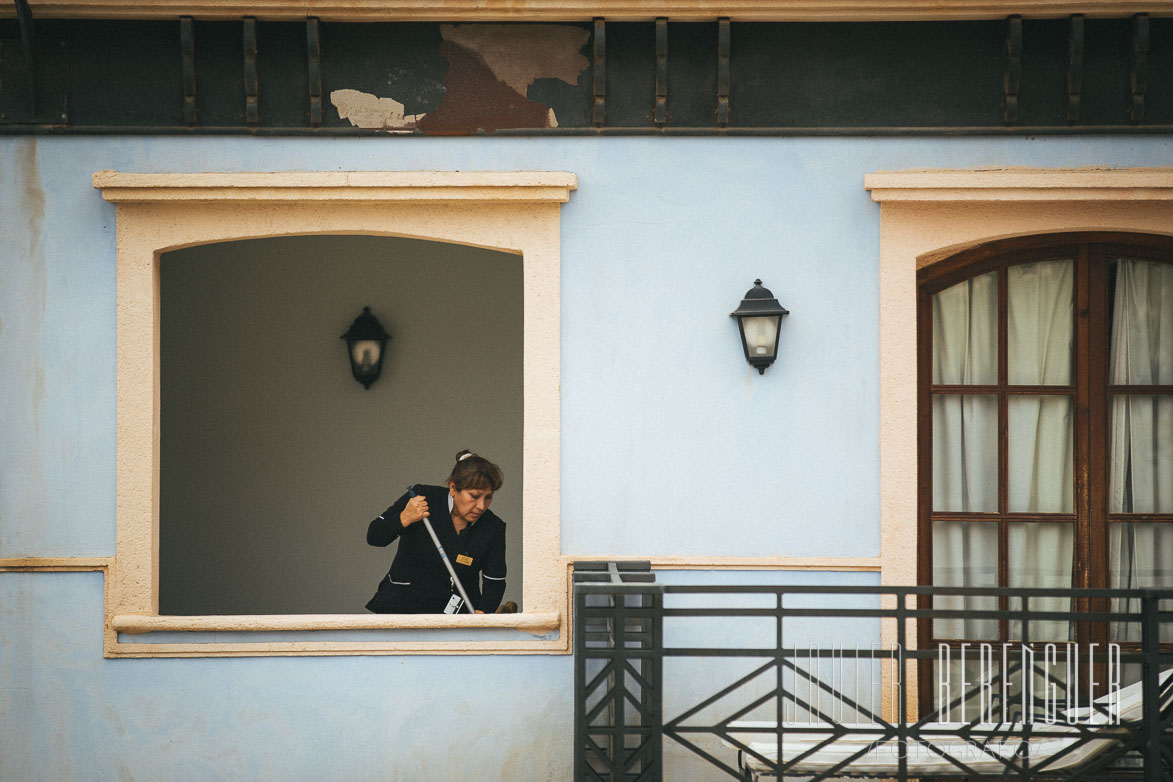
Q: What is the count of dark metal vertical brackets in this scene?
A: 9